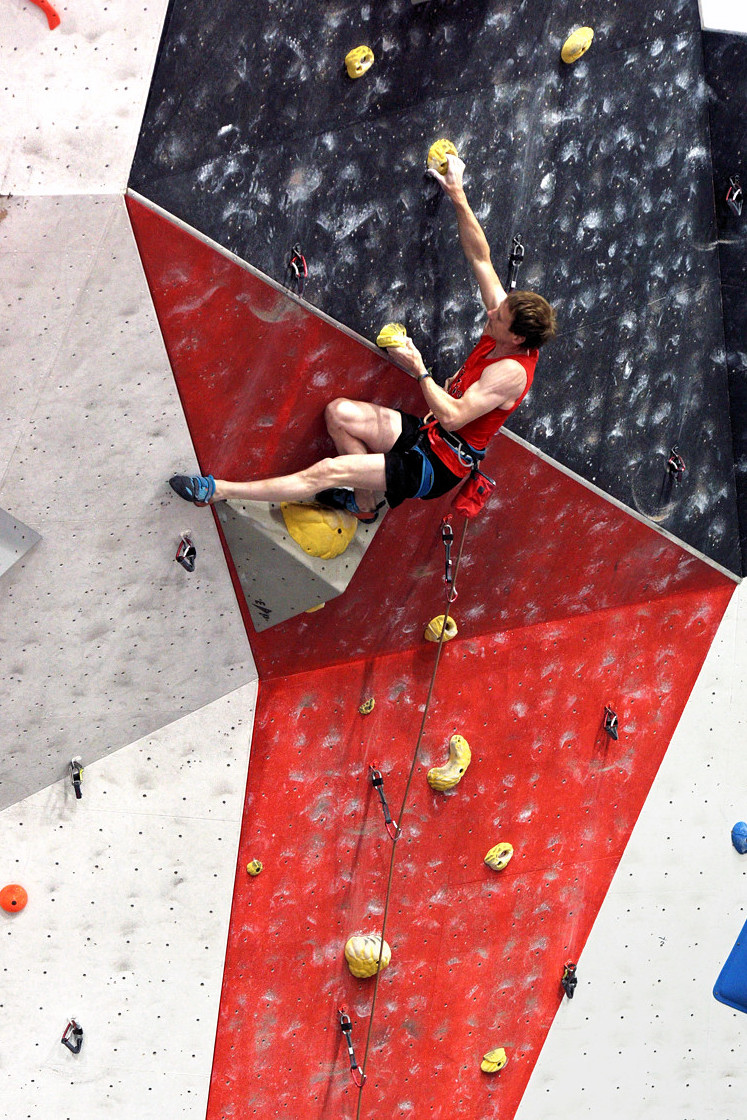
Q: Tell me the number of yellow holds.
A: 13